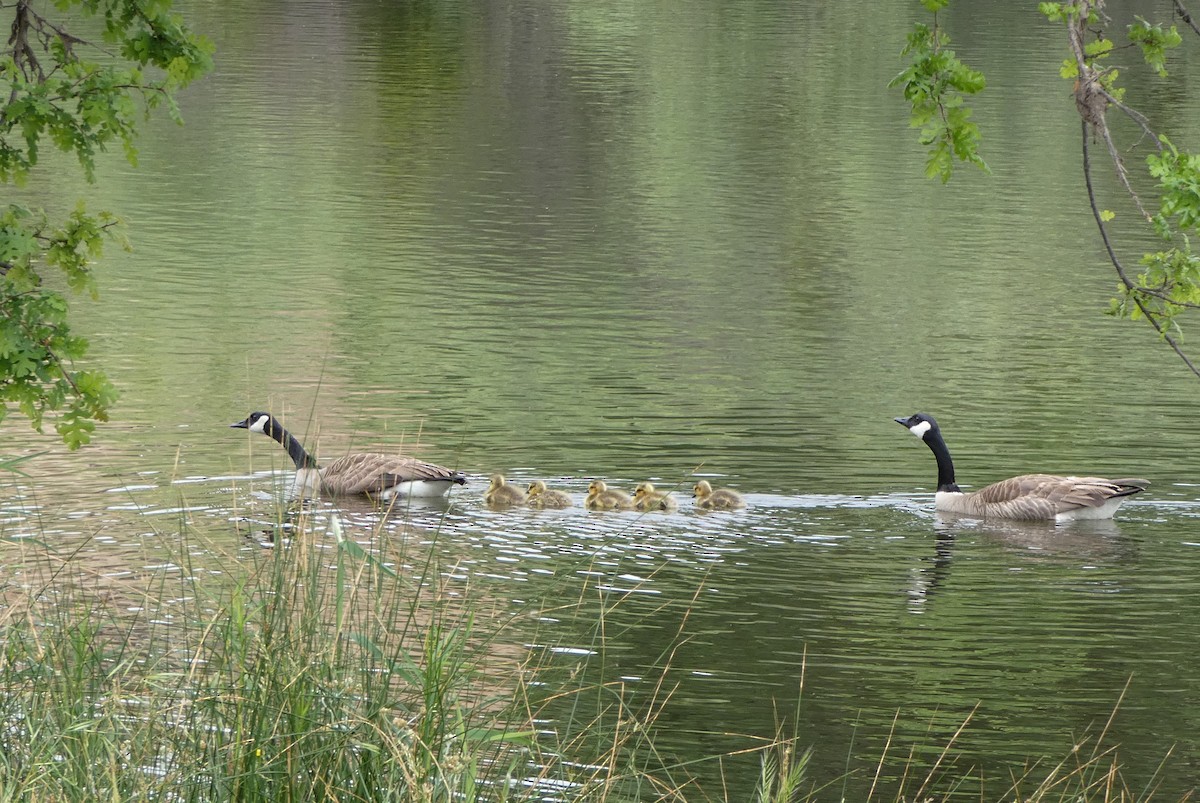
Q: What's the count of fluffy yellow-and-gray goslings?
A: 5